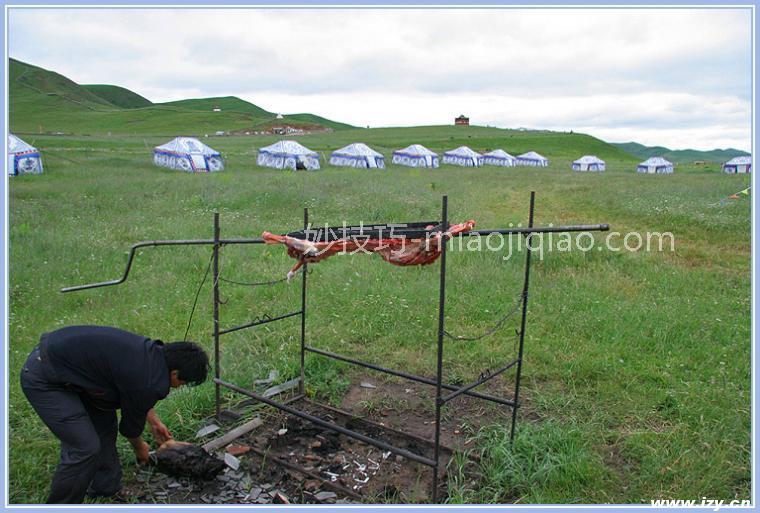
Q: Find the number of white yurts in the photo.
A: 11